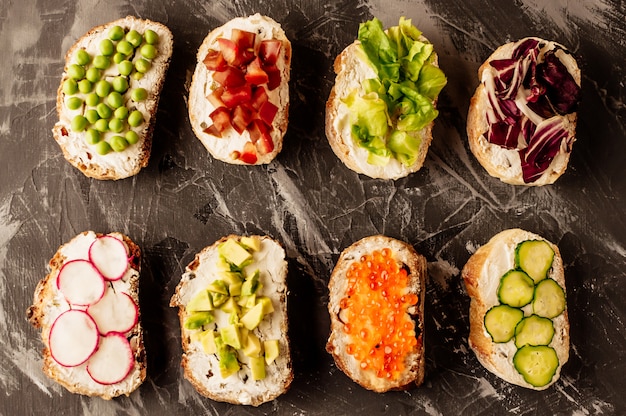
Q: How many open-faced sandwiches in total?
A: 8